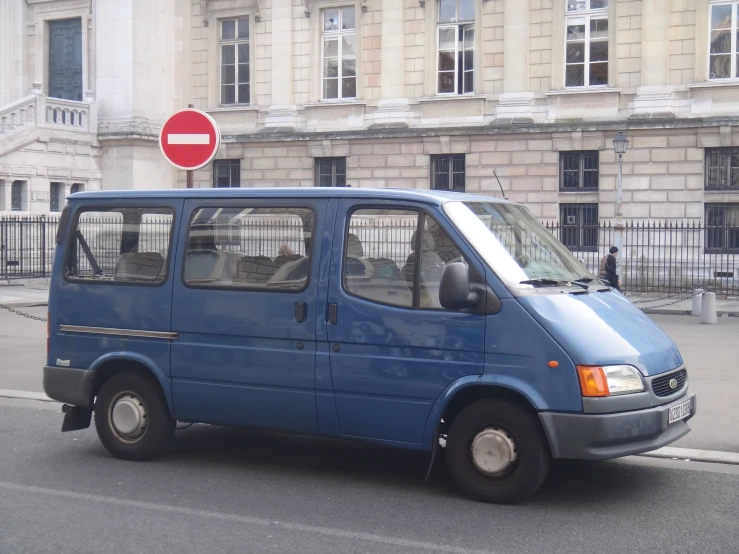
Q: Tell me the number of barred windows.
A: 7